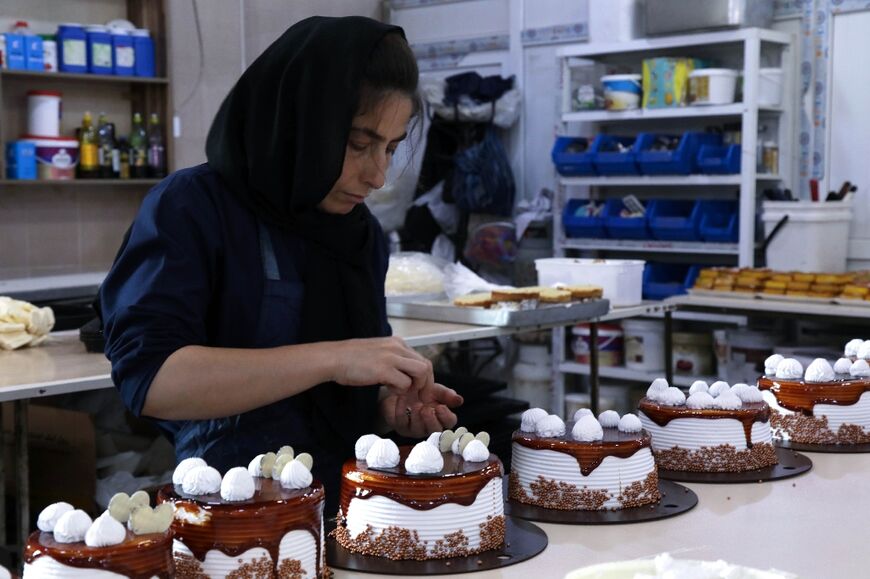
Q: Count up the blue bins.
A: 9